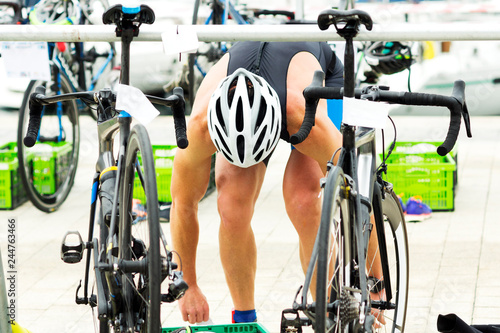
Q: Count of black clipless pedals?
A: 2